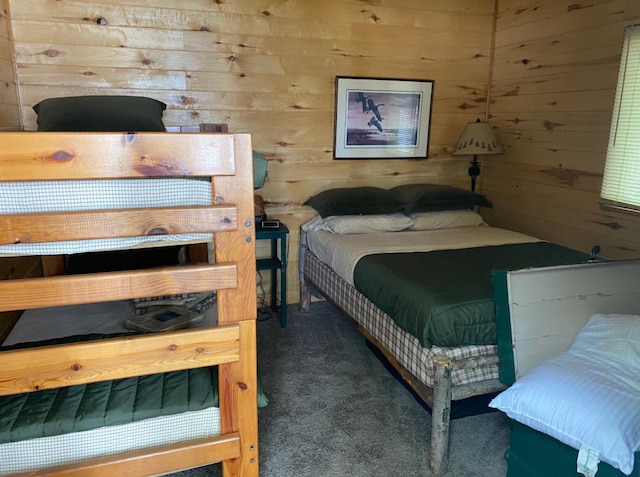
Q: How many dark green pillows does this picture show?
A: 3